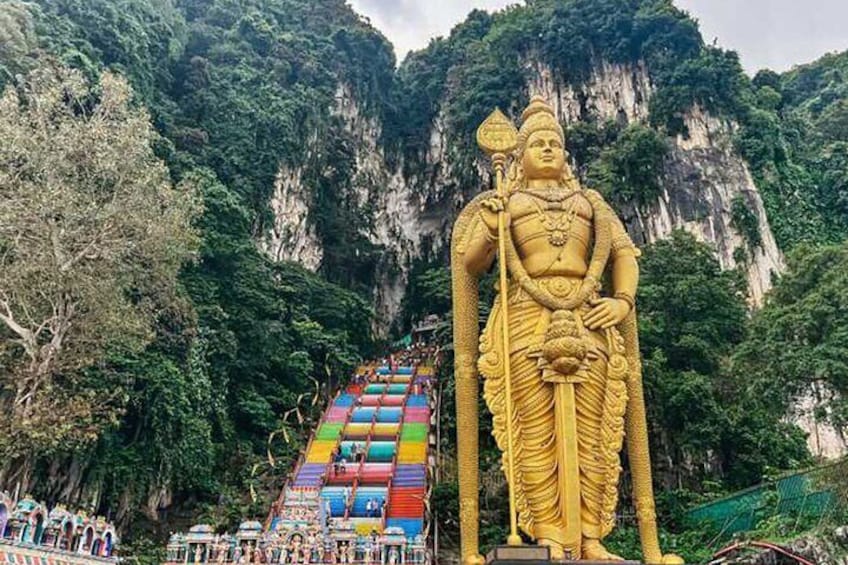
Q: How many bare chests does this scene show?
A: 1